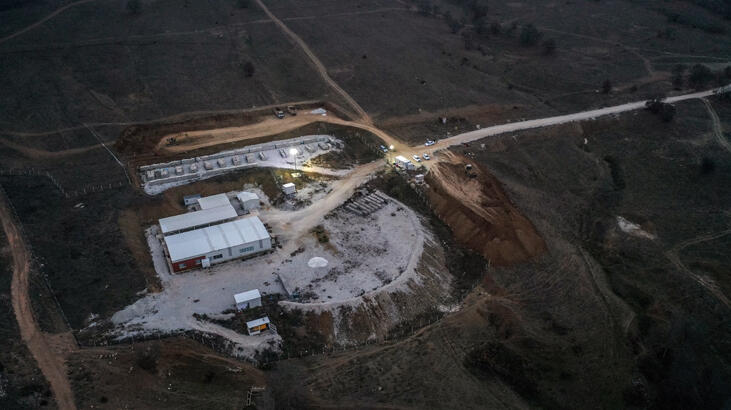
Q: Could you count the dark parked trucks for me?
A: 2